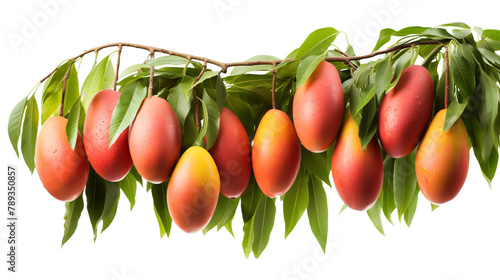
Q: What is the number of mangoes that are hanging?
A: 10